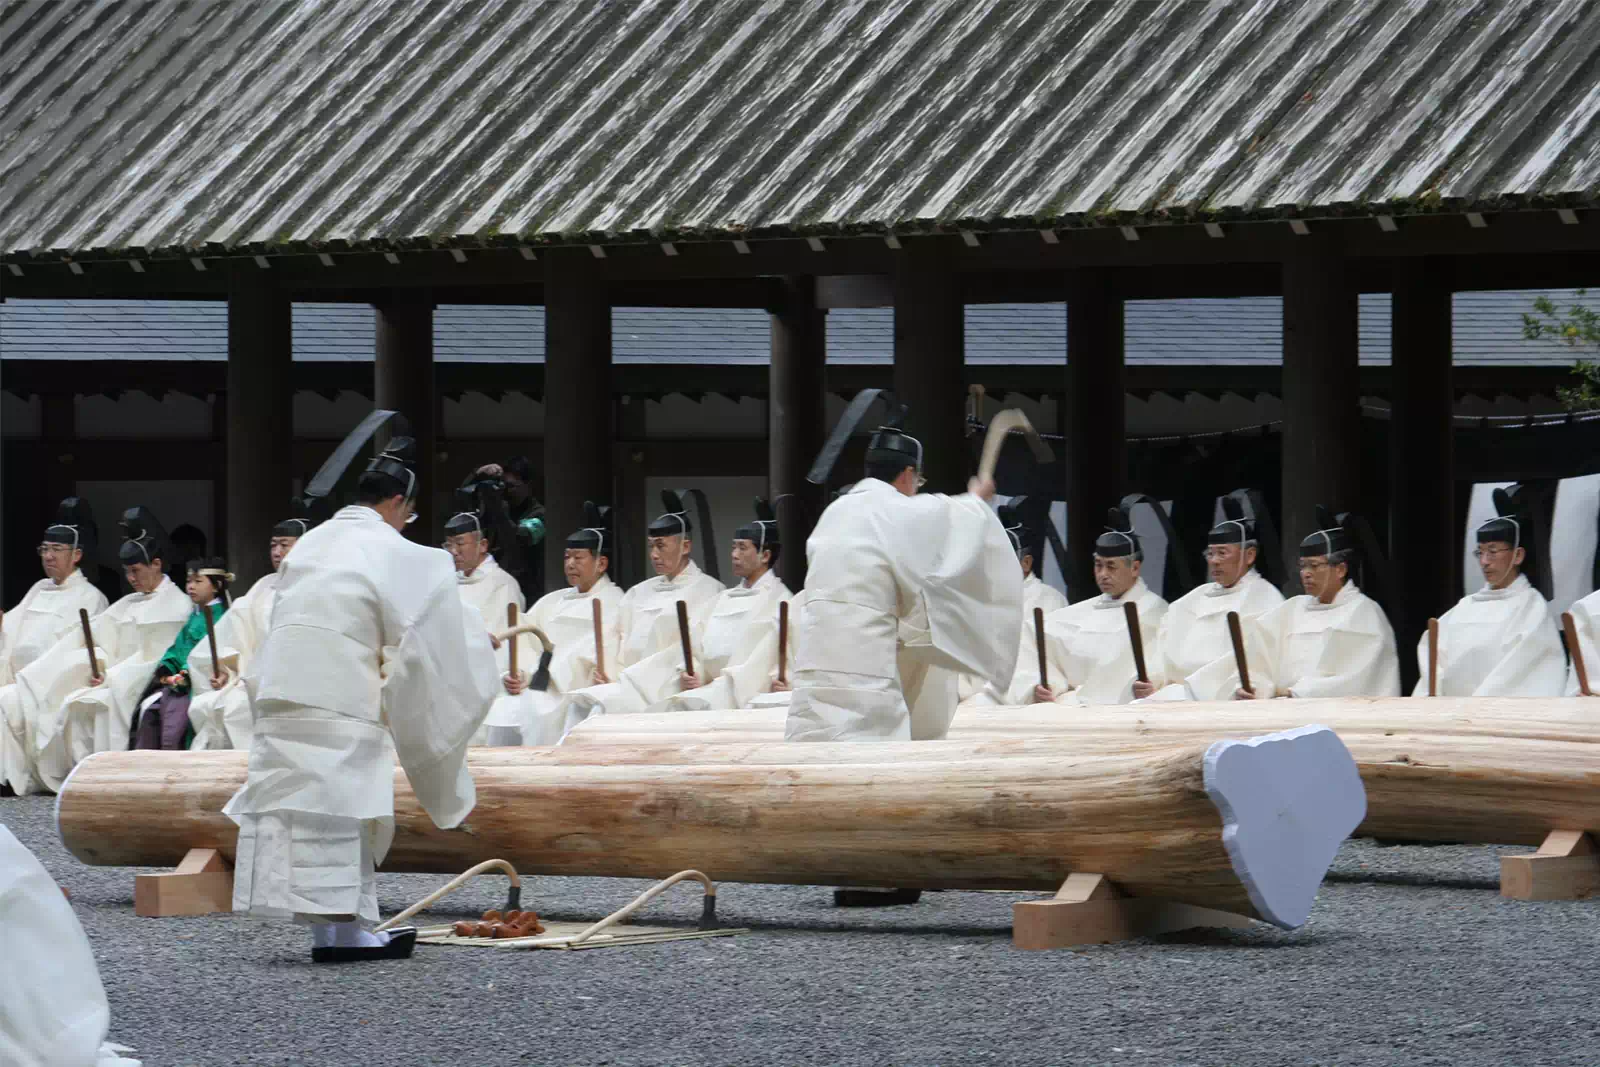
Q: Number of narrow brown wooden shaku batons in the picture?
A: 11